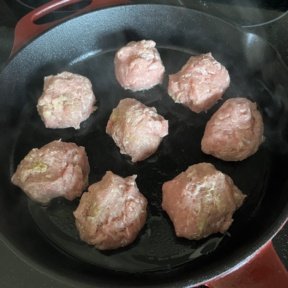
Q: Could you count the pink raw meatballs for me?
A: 8